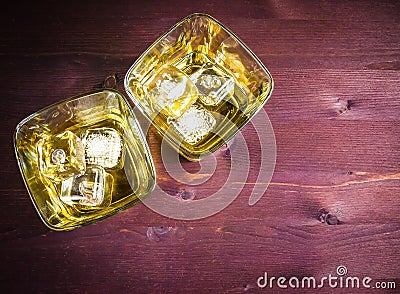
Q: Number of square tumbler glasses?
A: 2